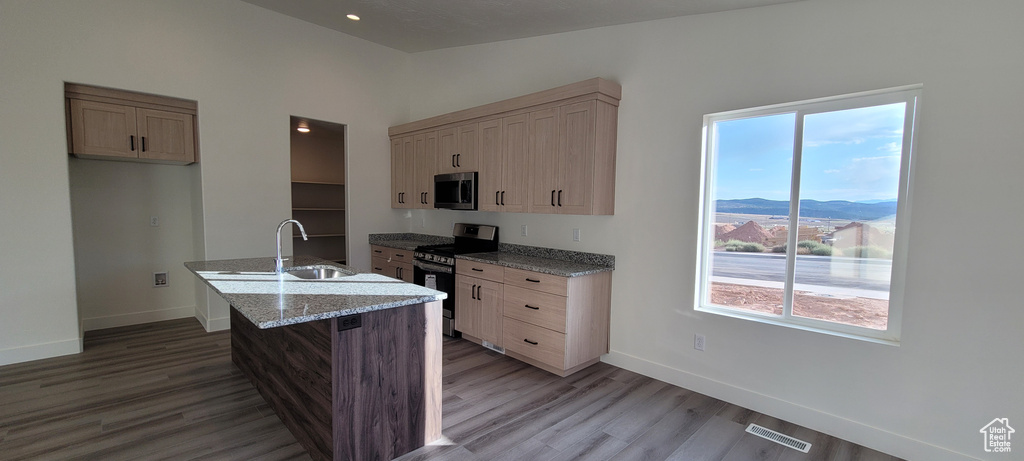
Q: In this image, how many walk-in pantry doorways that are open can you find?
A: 1